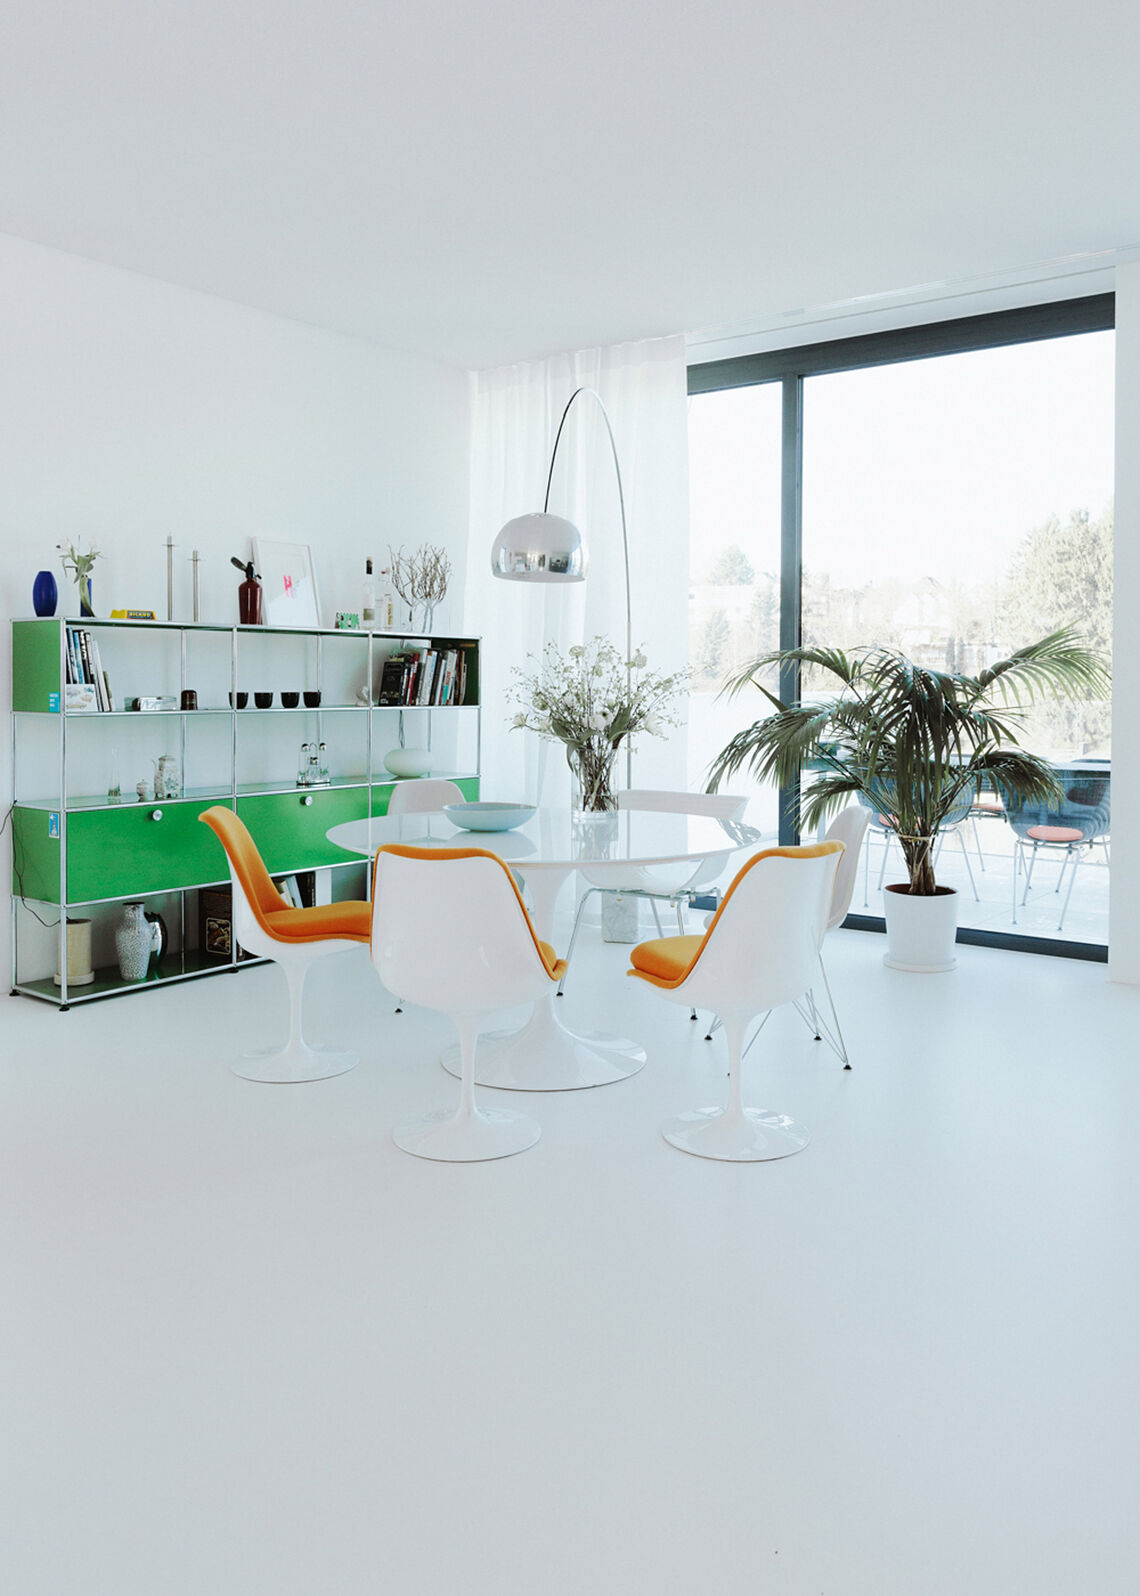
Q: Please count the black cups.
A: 4